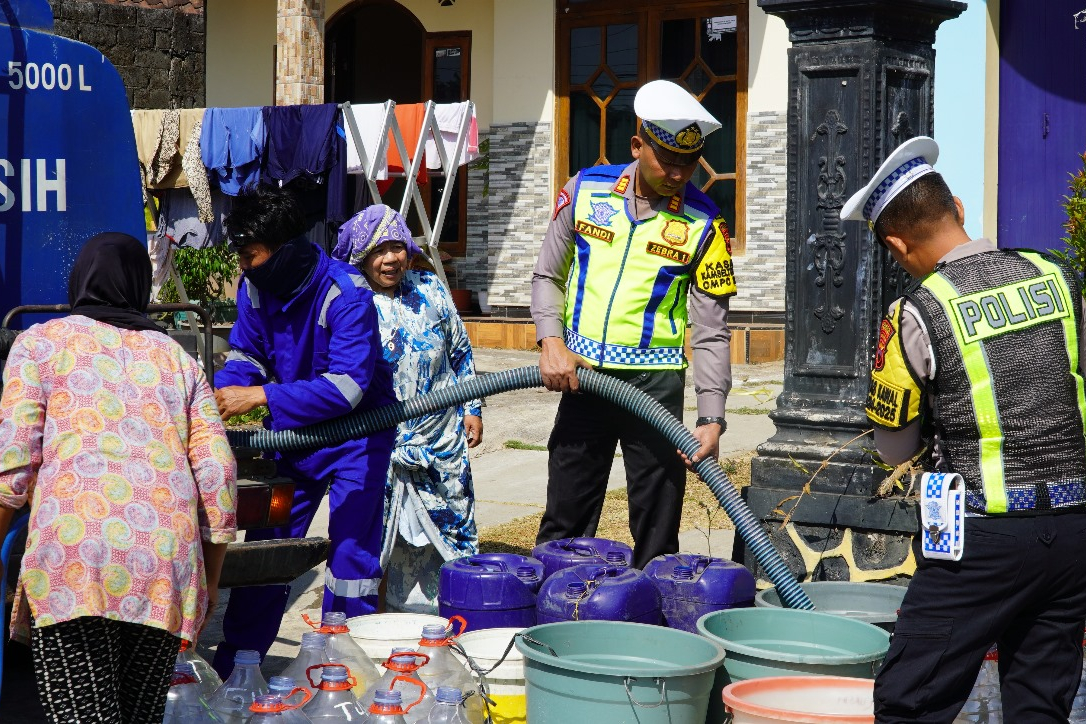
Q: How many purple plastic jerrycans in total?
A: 4